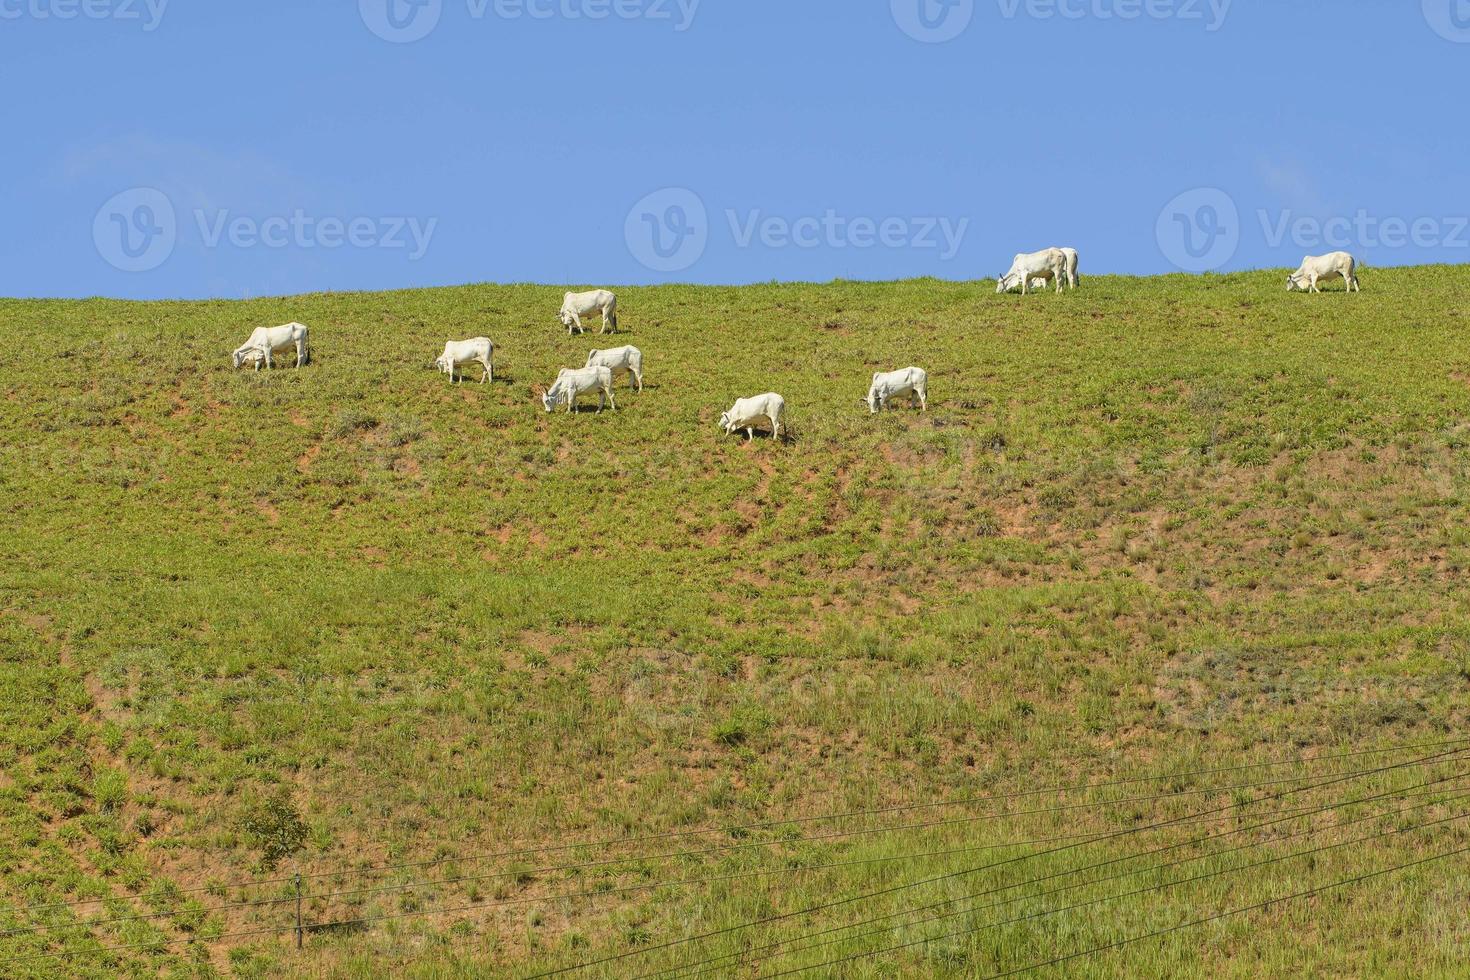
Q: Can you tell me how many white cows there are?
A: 10